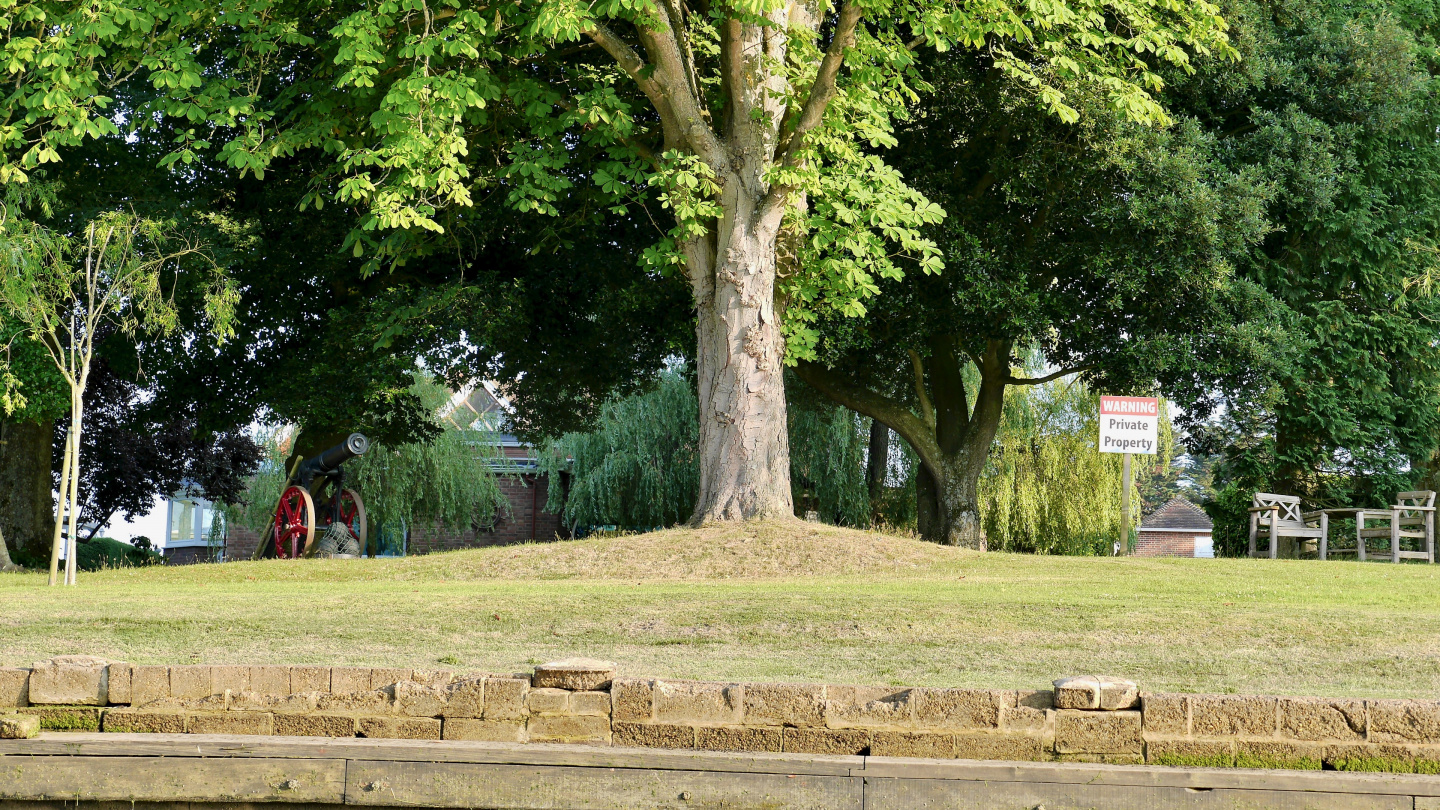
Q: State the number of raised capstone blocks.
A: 2